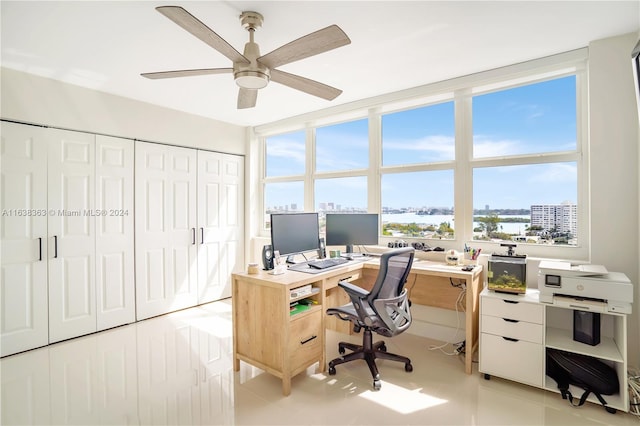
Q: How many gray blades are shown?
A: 5